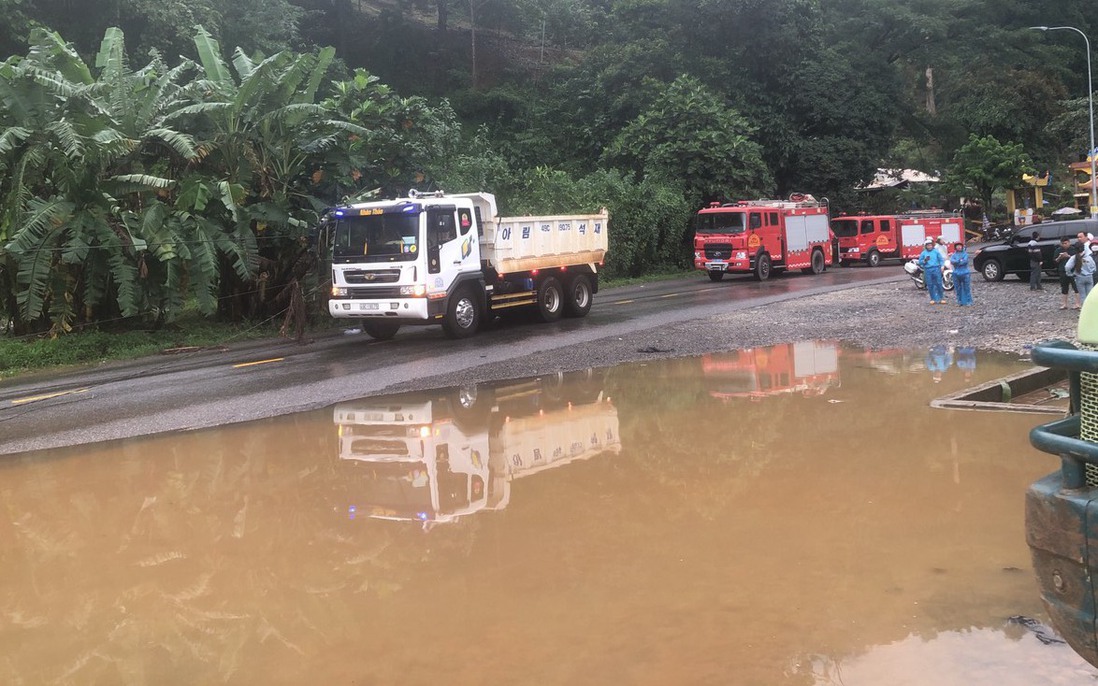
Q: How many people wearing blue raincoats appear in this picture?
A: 2